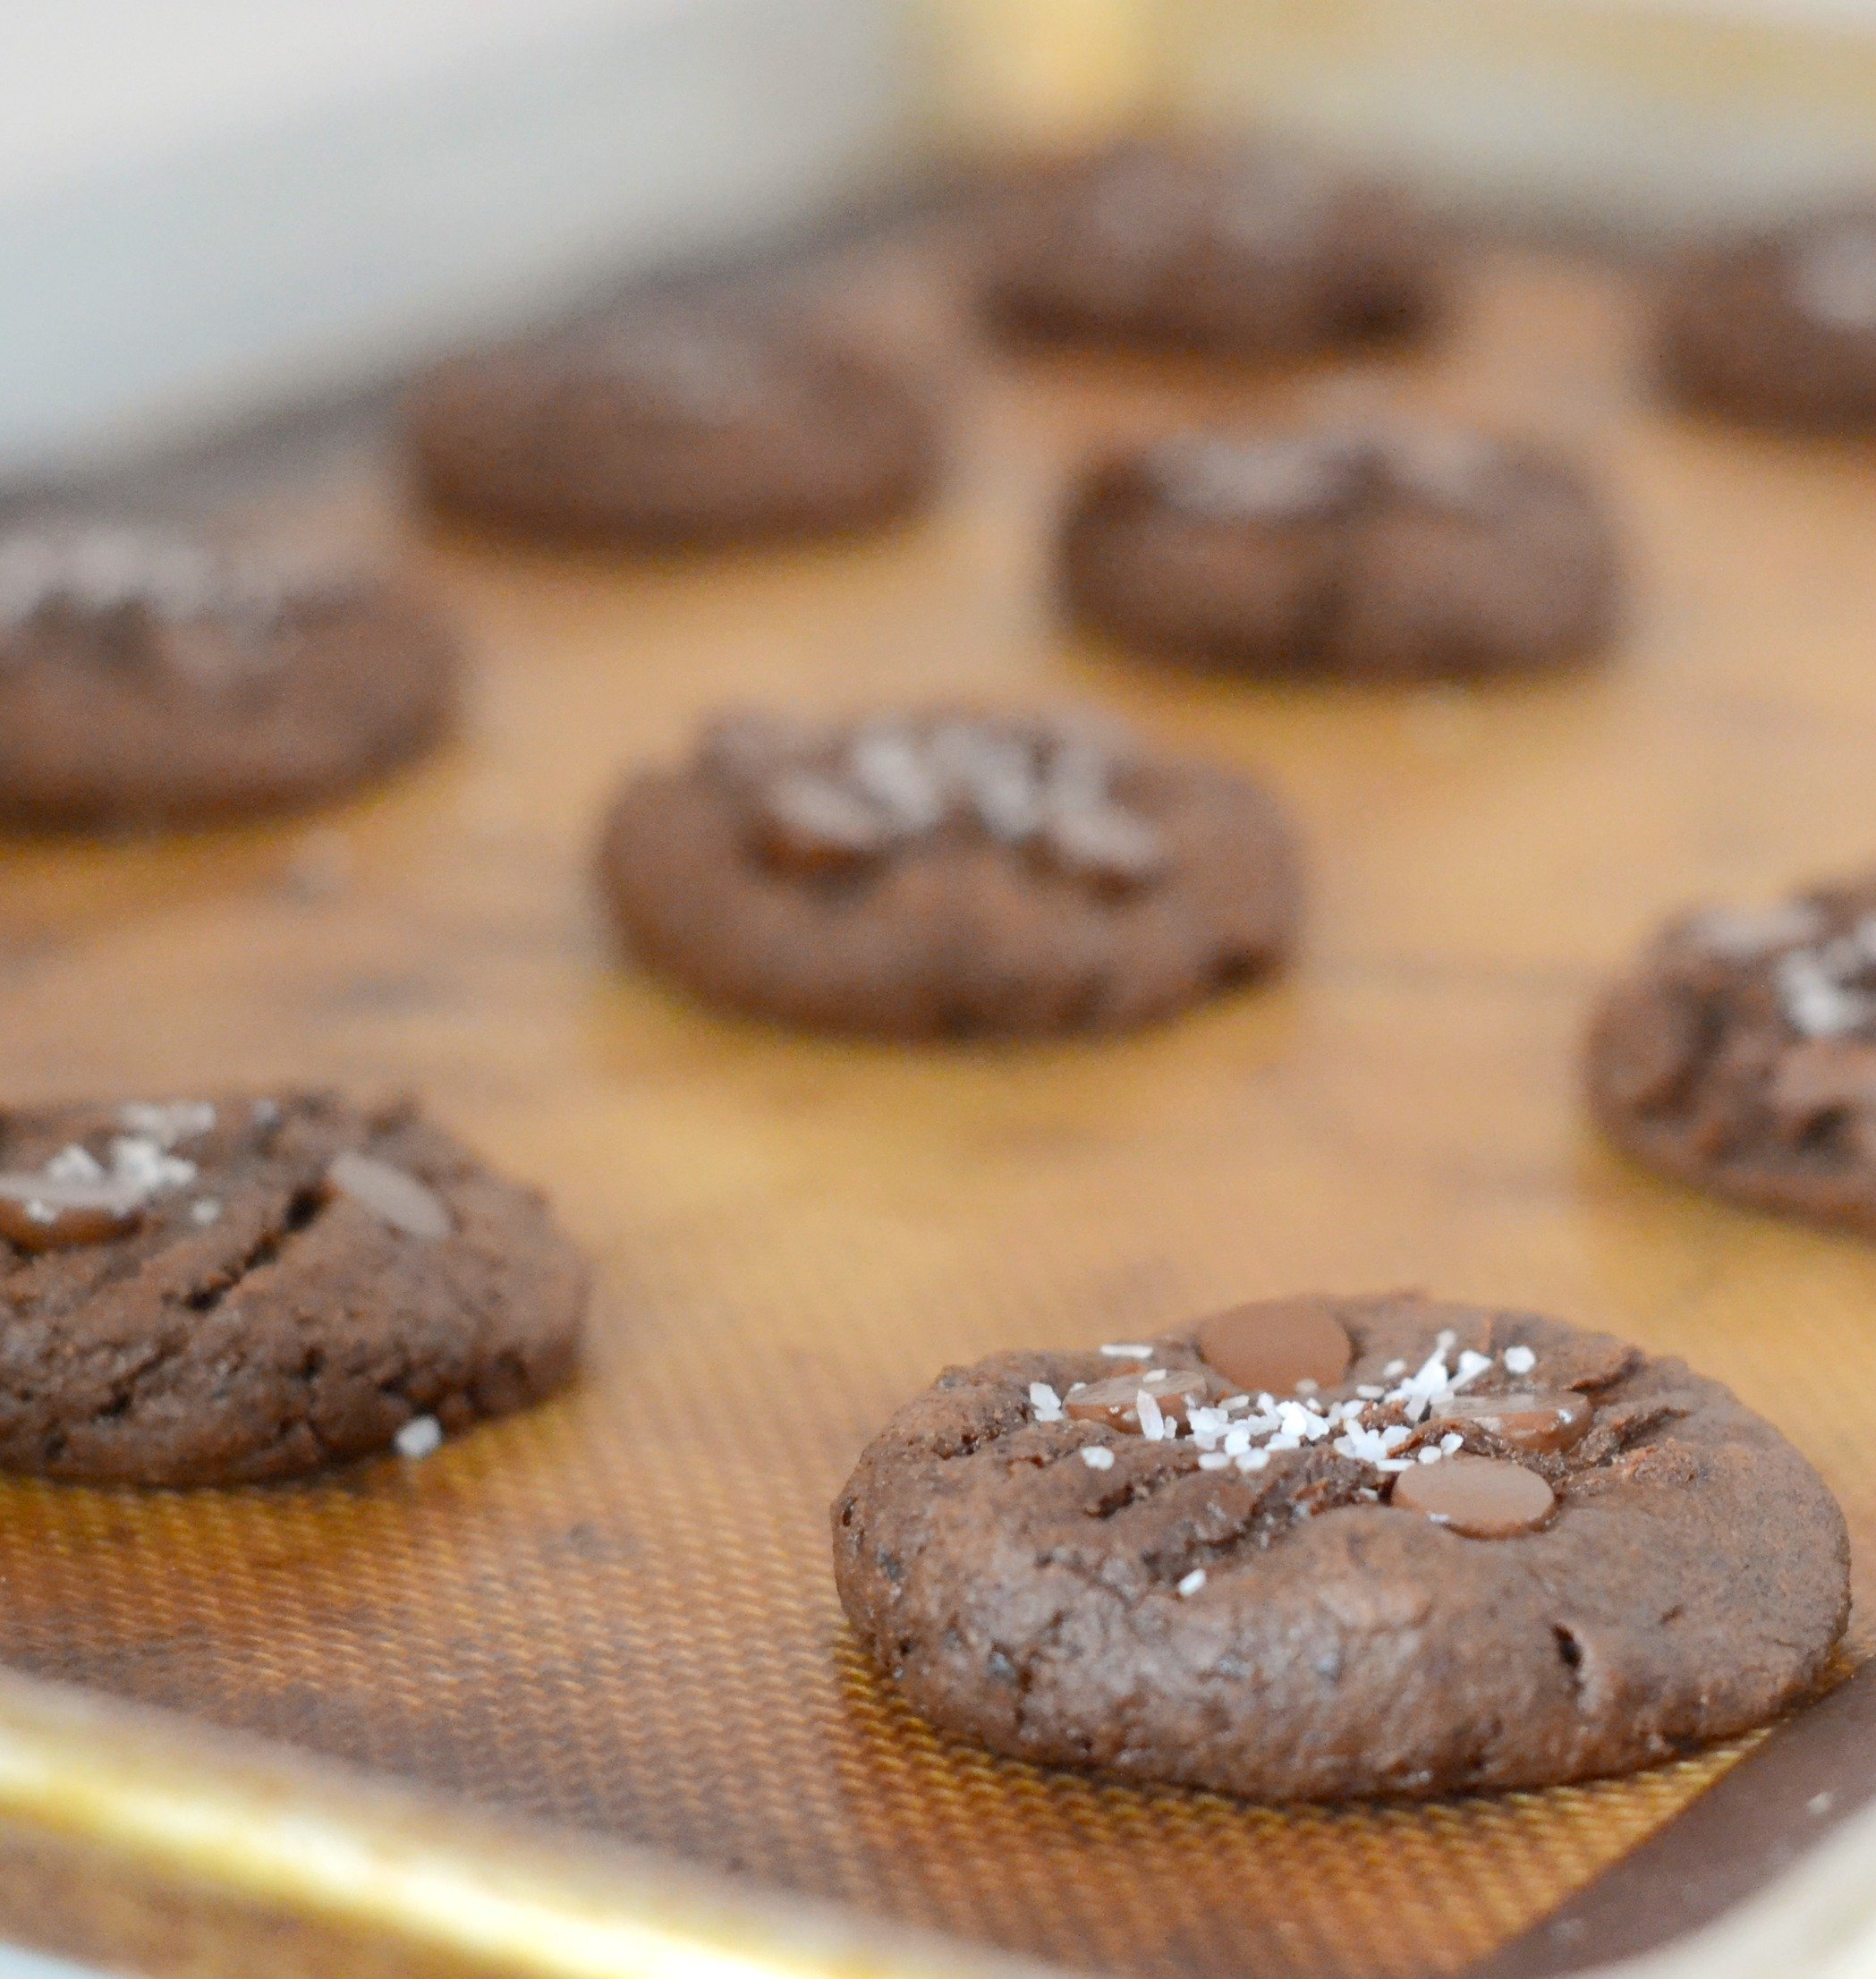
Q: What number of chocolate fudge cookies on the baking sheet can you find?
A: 9